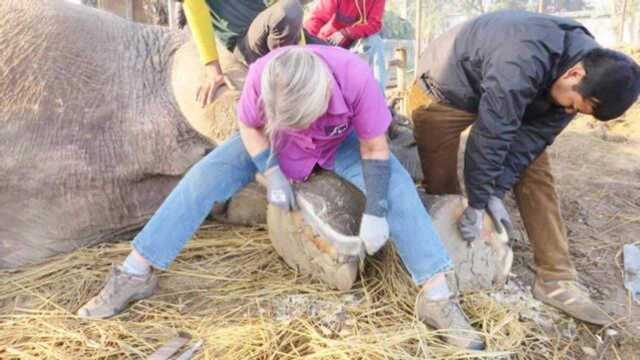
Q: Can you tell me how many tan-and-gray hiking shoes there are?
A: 2